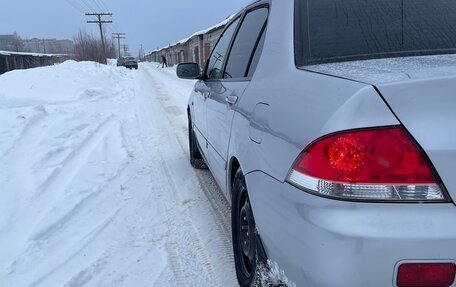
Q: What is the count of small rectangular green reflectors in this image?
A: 0